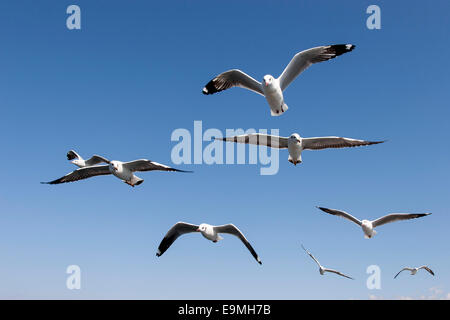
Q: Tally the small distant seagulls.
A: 2